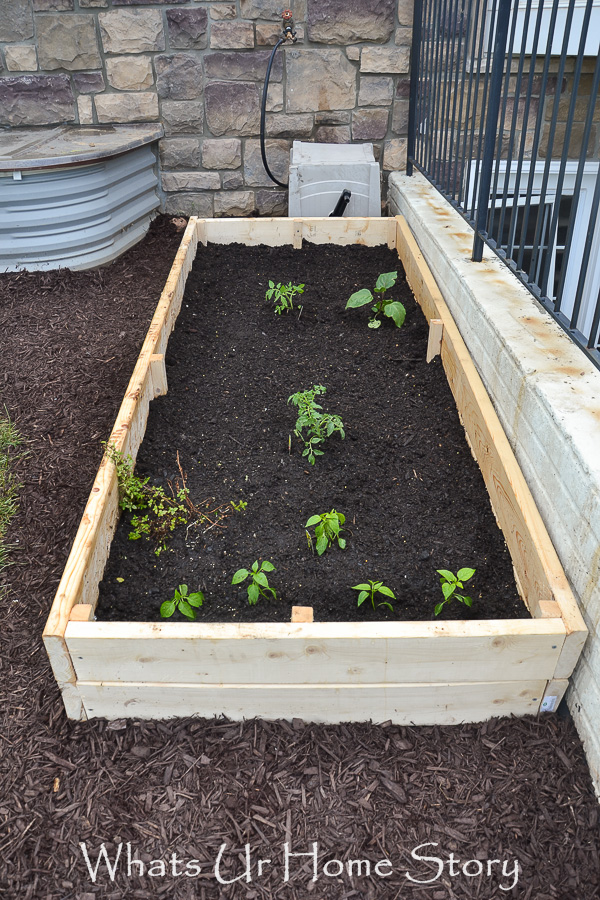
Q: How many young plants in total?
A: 9